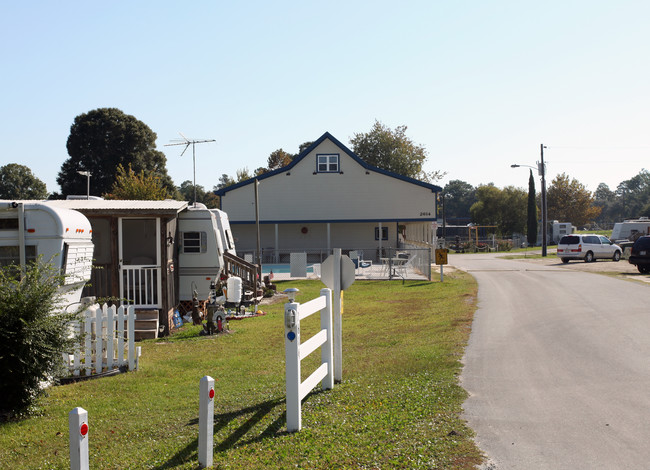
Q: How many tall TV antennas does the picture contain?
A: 1